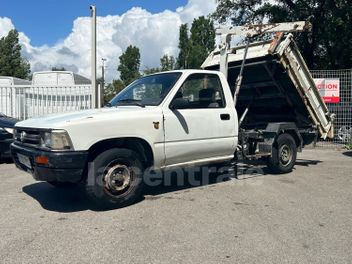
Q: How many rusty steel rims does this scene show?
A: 2